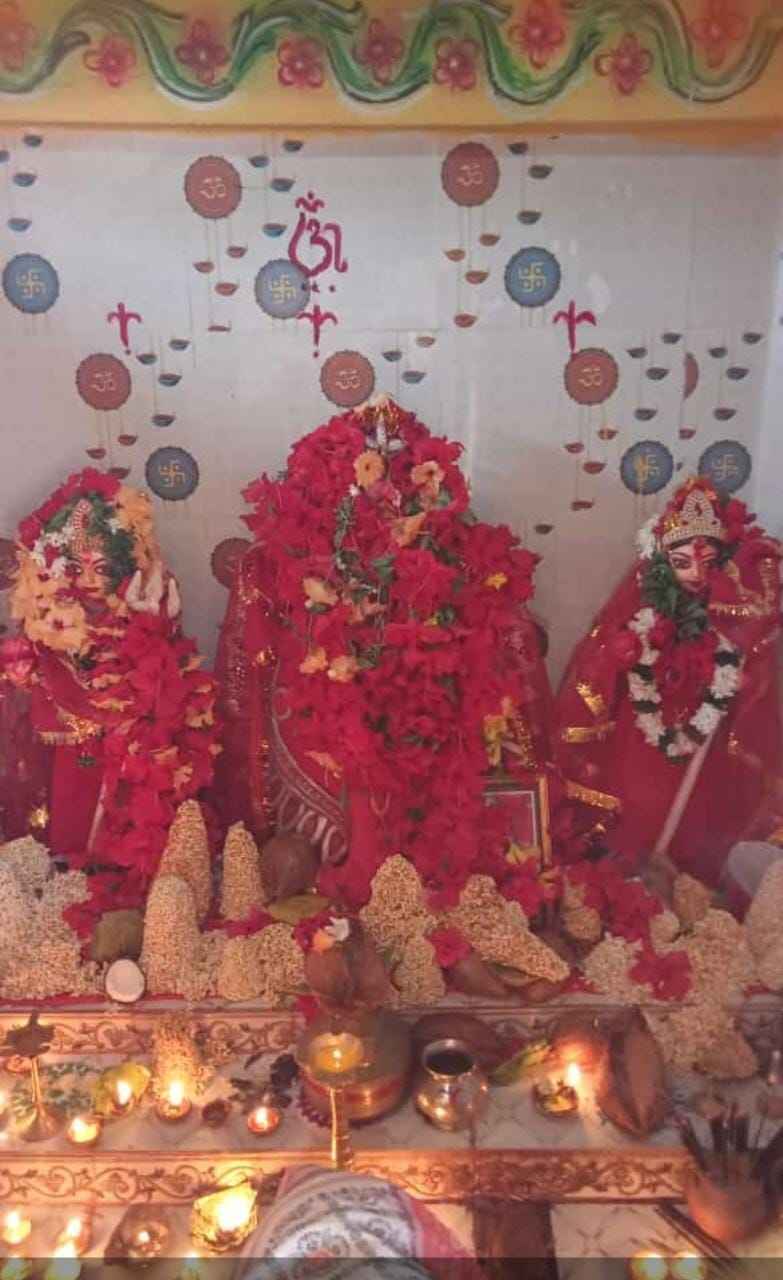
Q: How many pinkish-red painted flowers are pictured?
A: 9